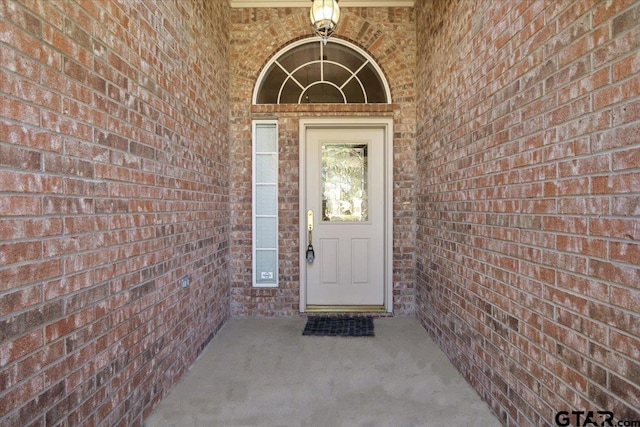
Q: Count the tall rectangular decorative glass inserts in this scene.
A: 1